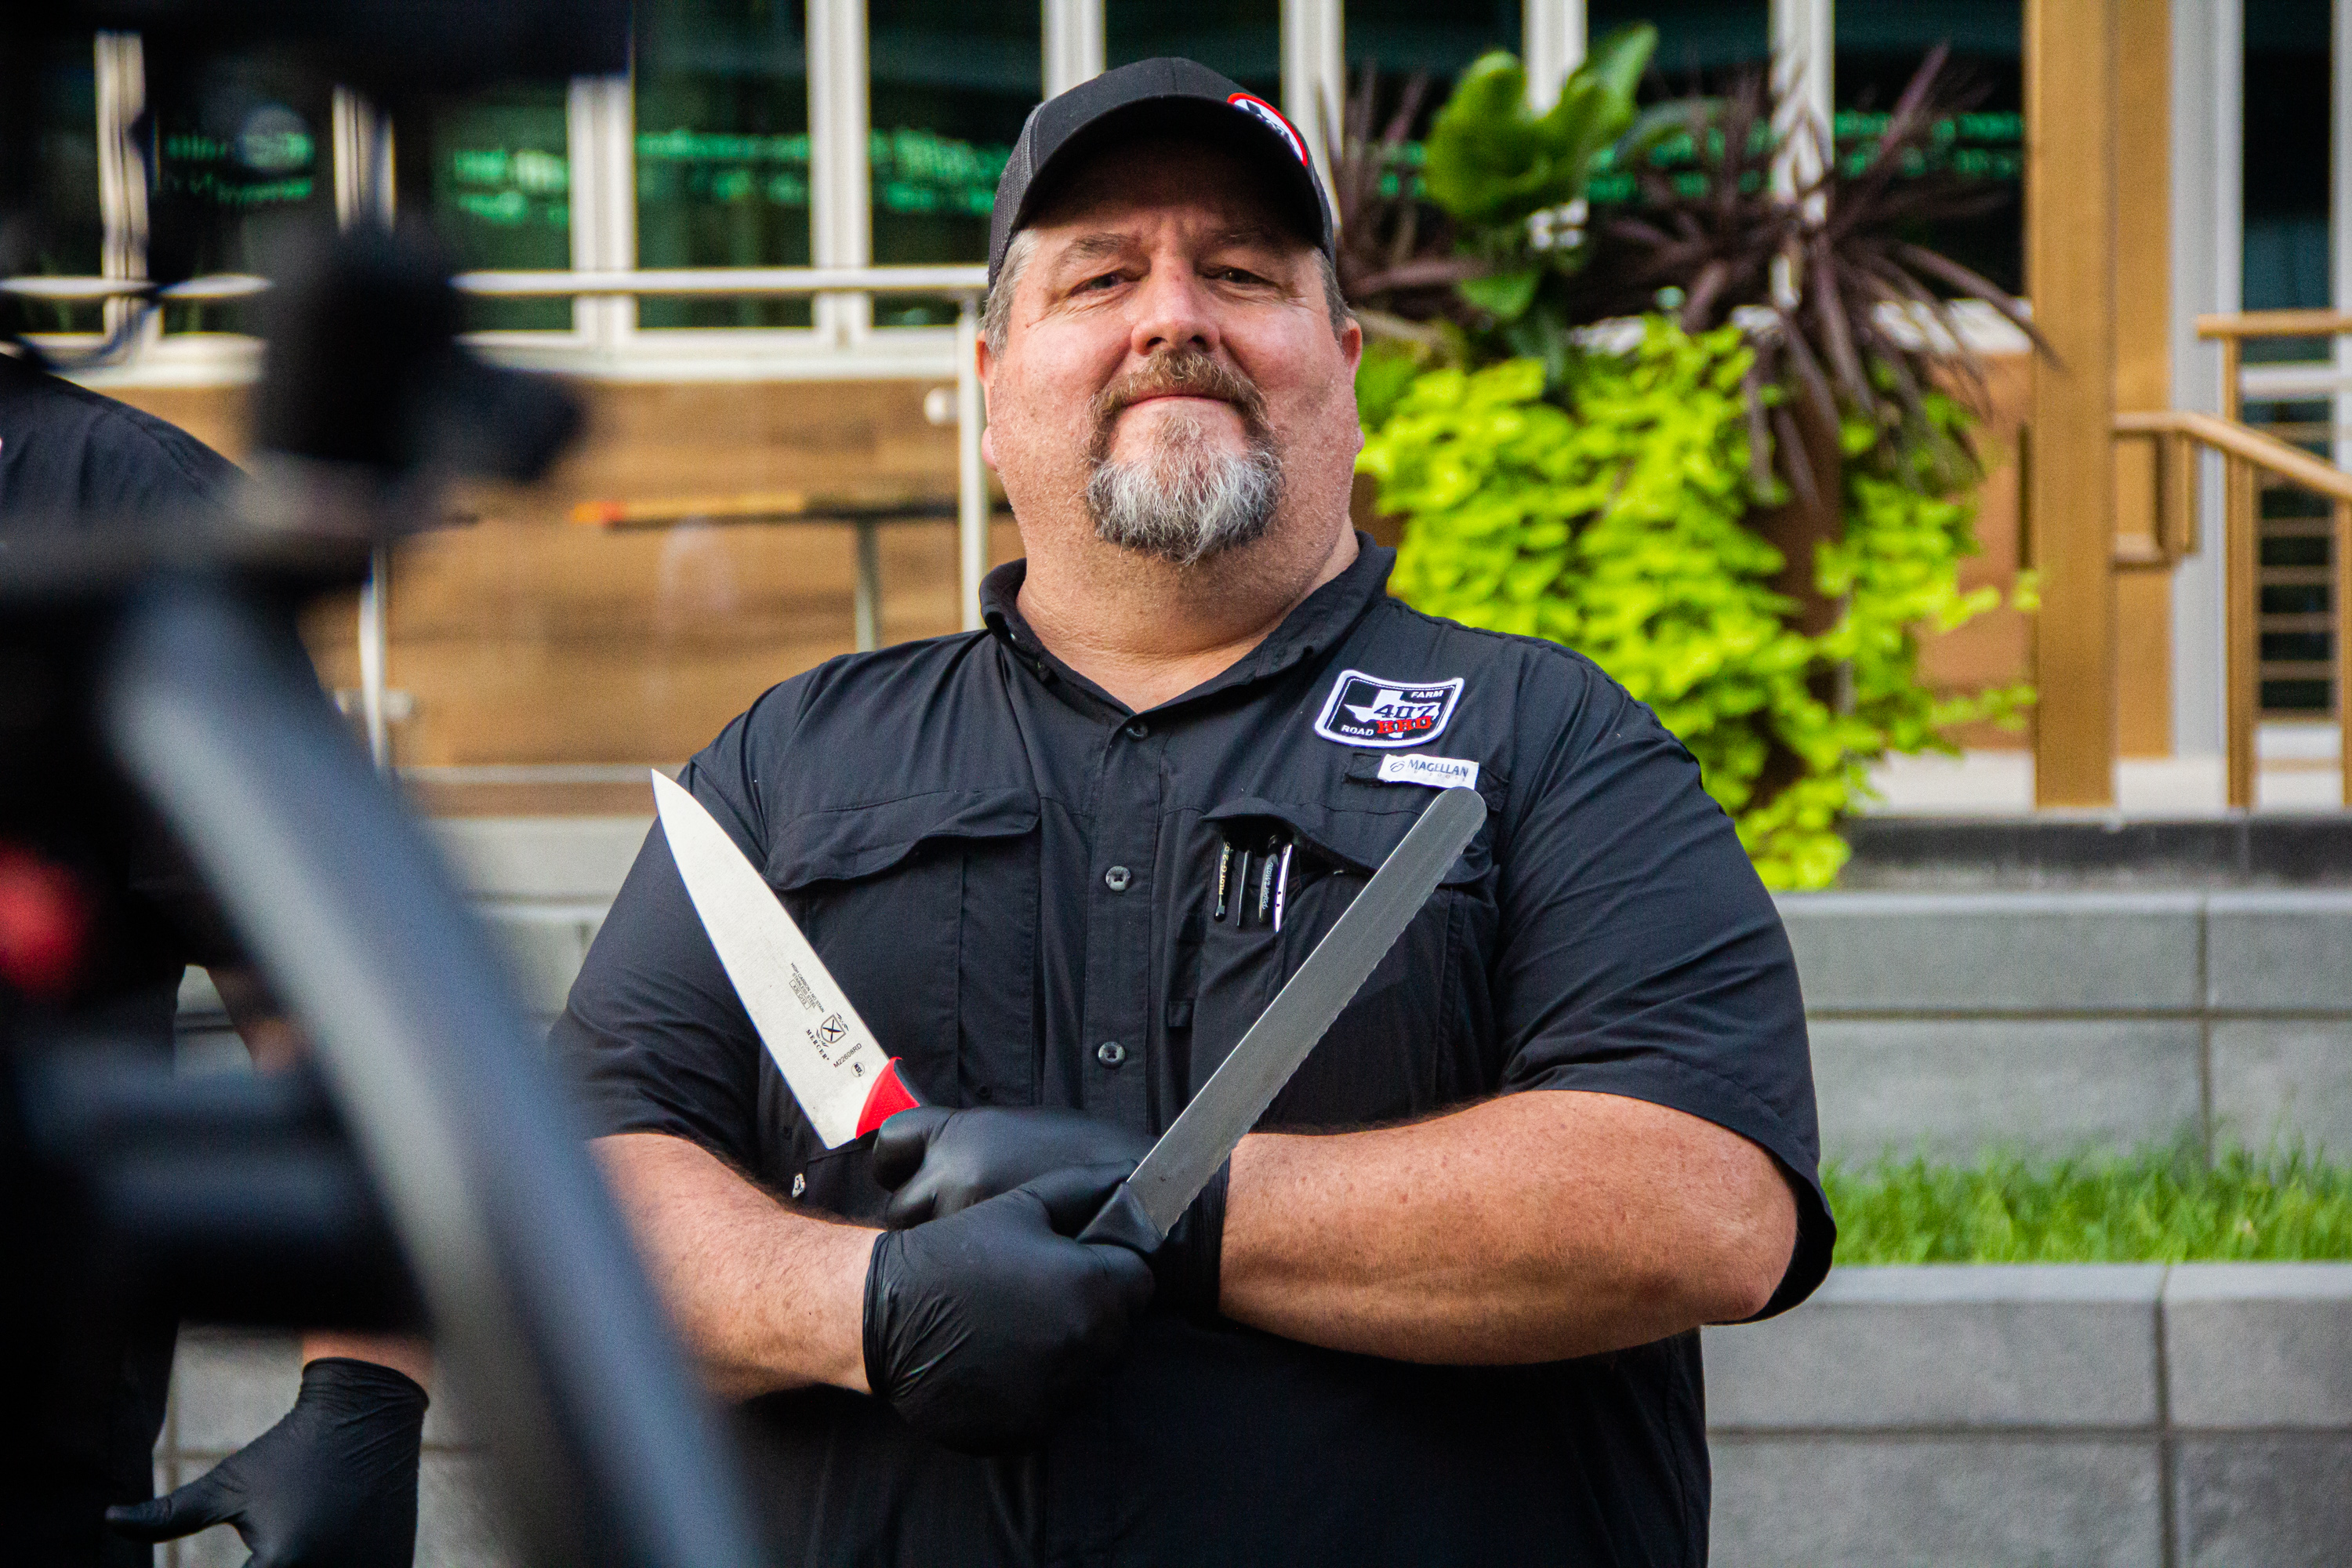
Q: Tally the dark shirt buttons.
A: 3